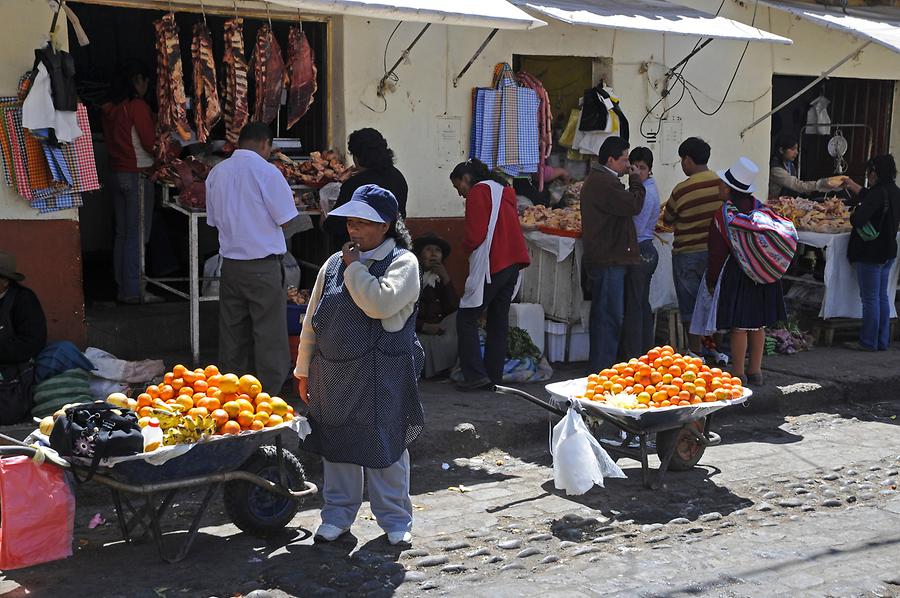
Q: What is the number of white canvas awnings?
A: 3